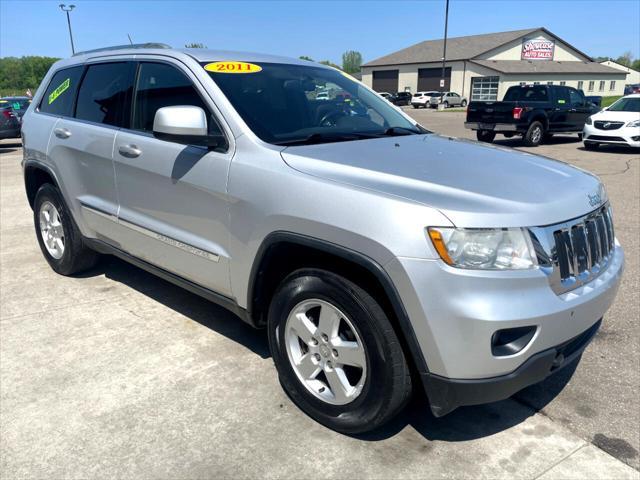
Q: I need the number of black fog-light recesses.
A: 1